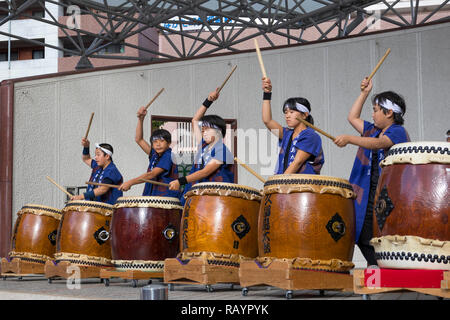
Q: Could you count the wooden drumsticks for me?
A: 10